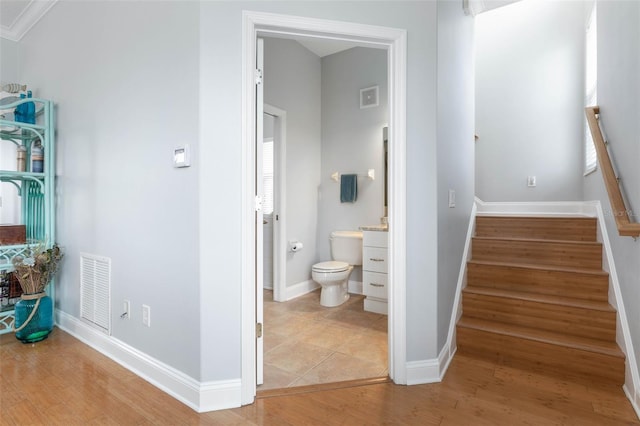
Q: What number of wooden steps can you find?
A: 5